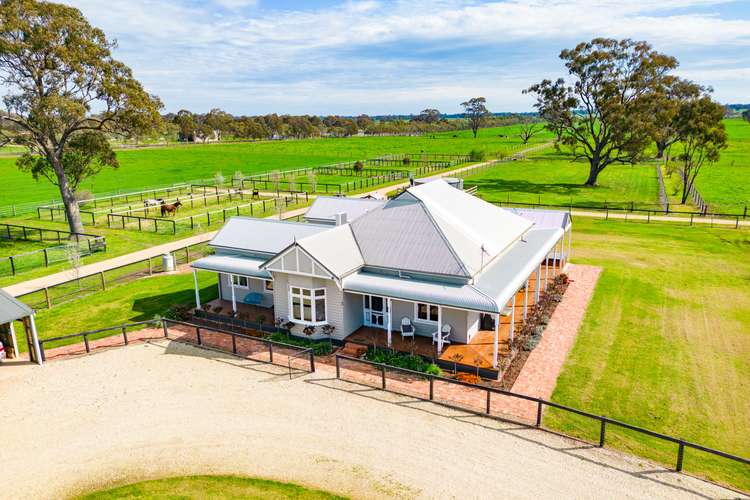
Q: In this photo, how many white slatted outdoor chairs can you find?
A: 2